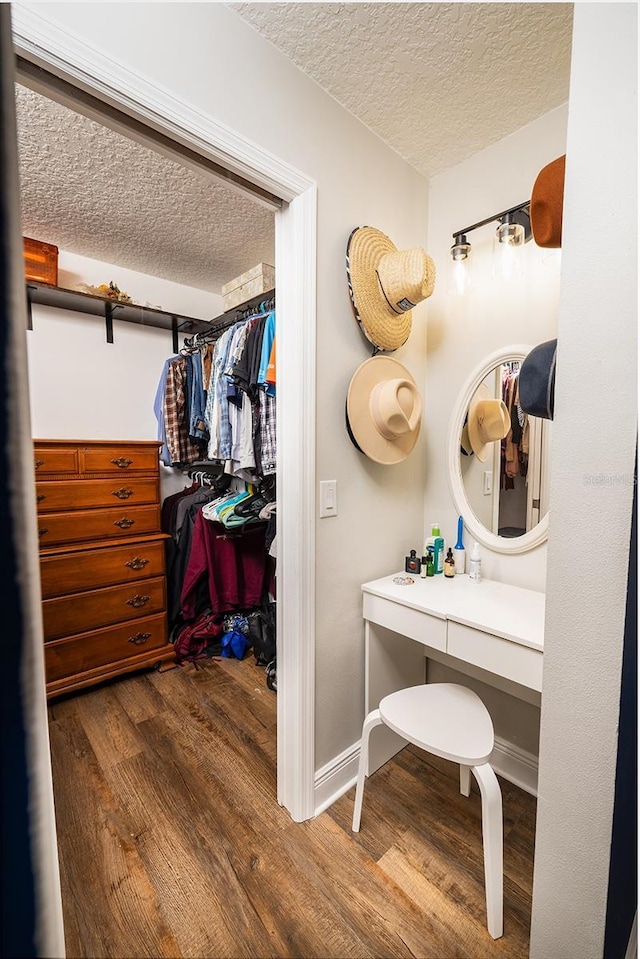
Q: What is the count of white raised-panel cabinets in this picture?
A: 0